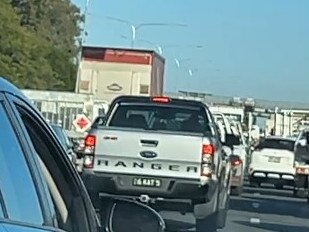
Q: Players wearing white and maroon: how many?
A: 0